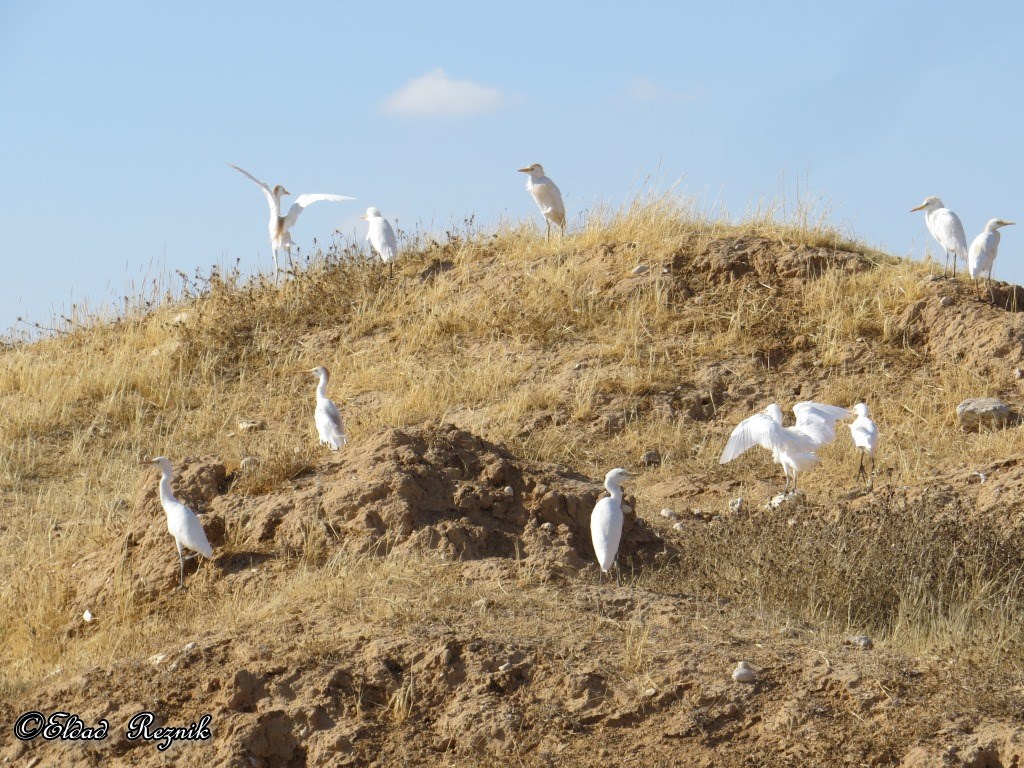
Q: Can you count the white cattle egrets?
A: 10